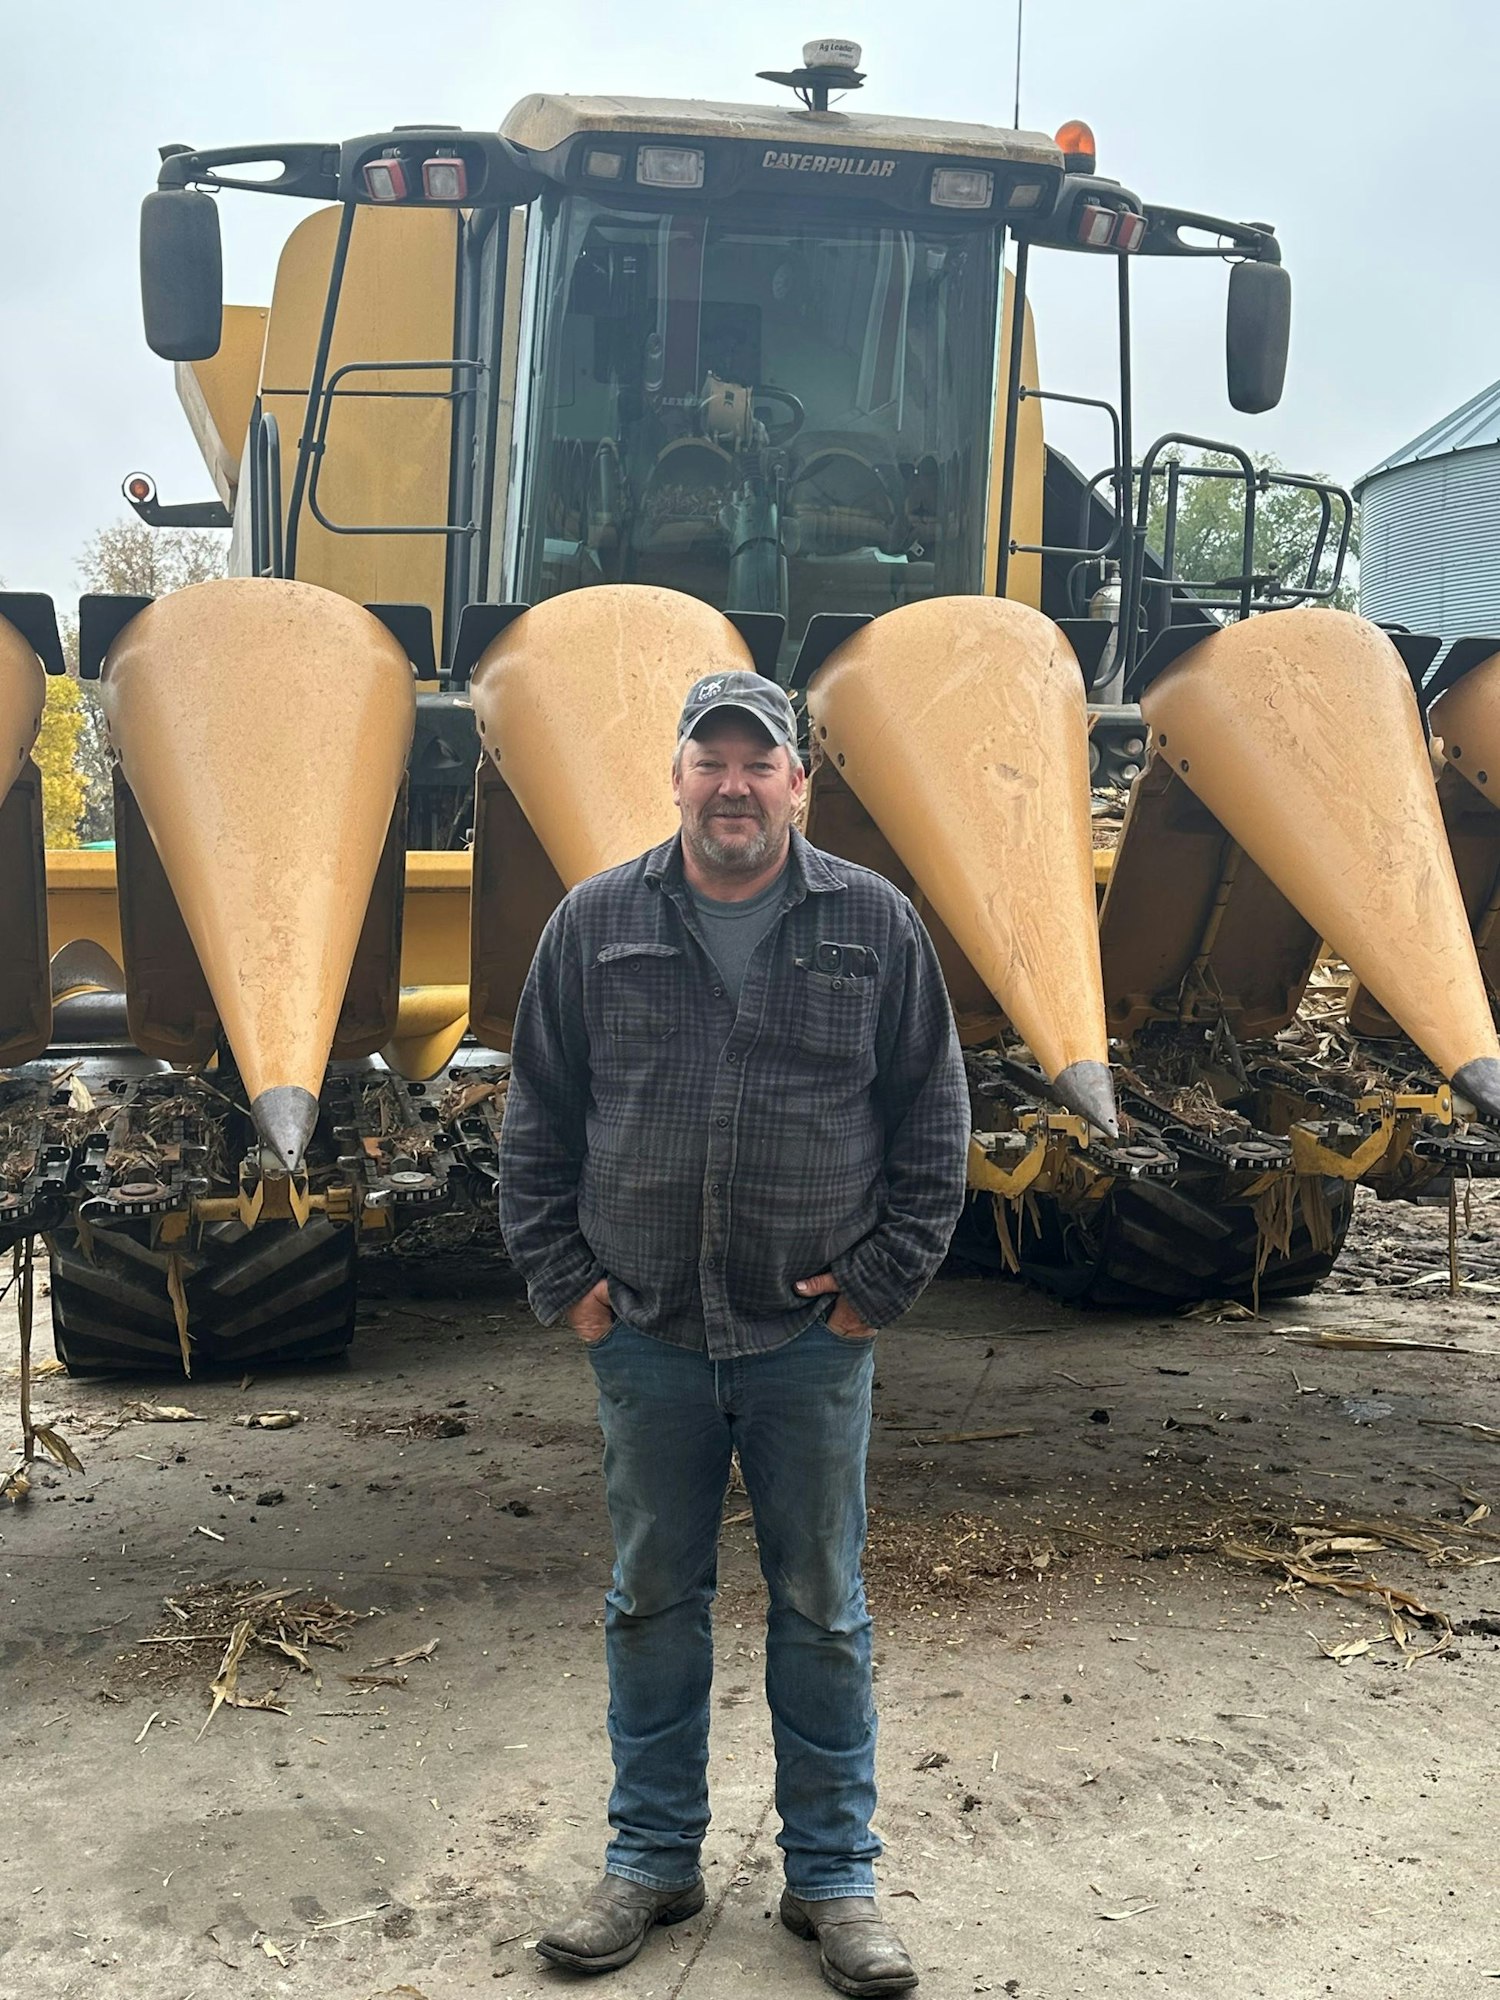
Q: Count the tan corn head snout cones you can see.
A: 6